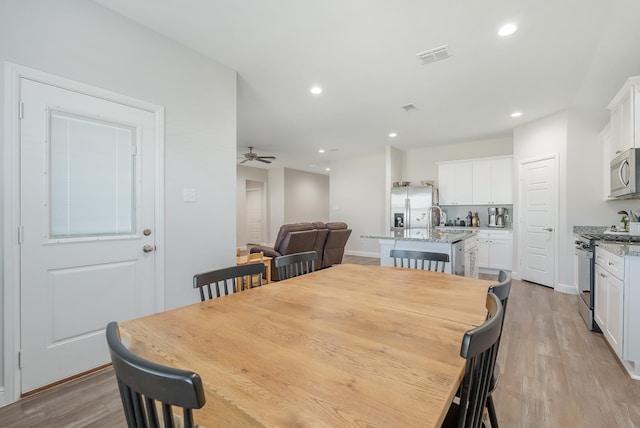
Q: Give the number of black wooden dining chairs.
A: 6